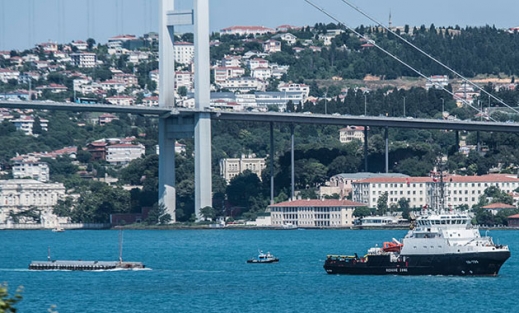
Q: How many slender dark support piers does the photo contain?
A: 6